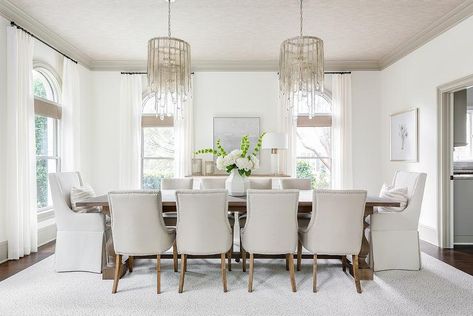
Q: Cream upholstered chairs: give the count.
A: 10